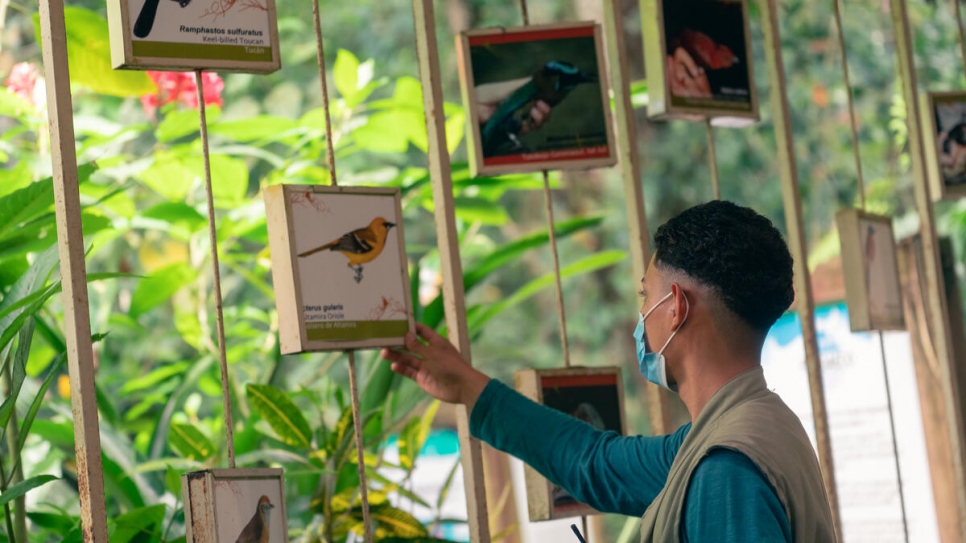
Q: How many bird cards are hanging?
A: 8